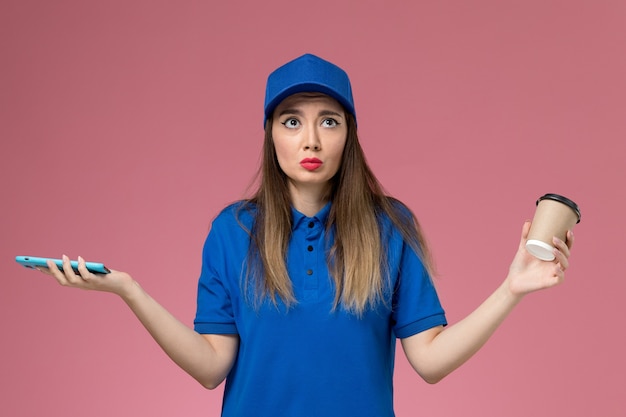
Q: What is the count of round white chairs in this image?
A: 0